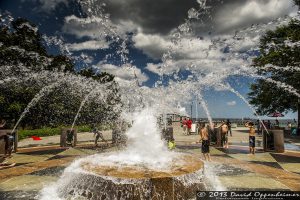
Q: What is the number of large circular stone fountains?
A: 1